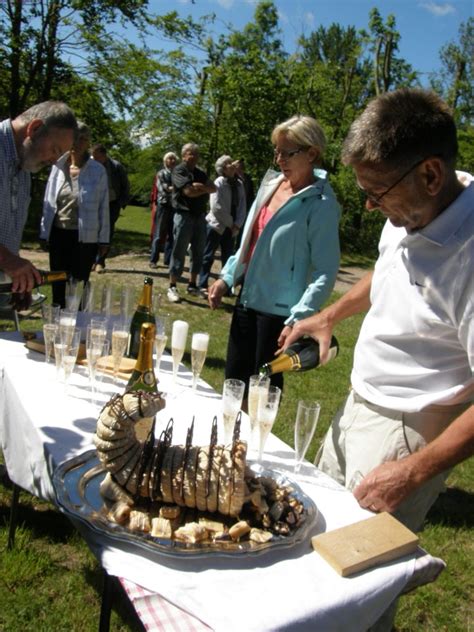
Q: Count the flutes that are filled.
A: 13